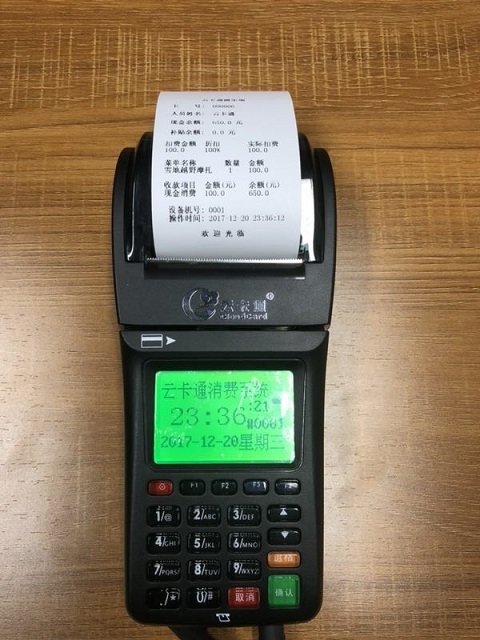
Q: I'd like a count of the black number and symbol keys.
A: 11